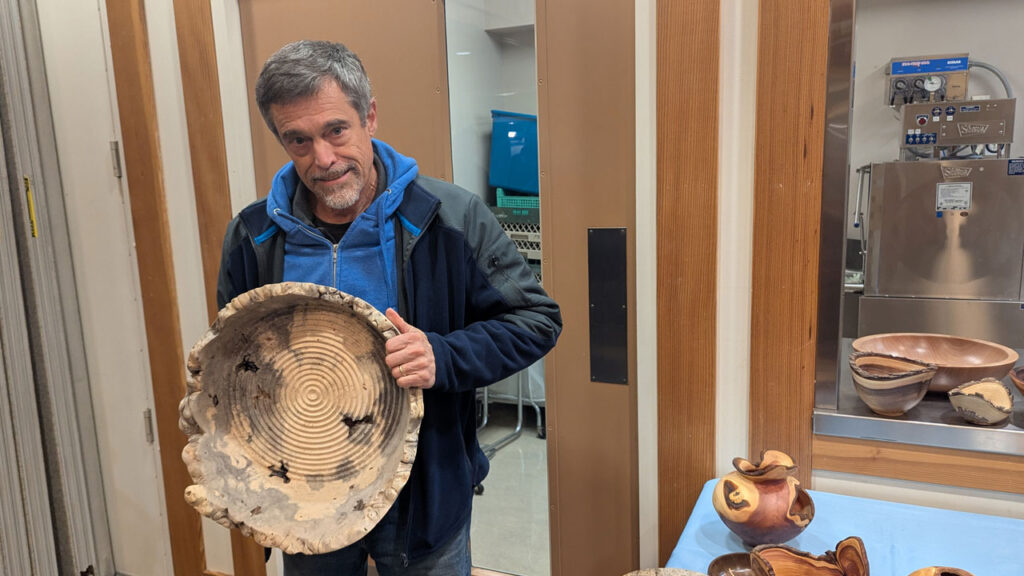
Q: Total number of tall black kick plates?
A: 1